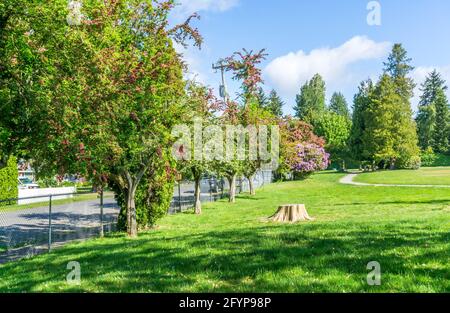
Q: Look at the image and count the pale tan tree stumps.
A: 1